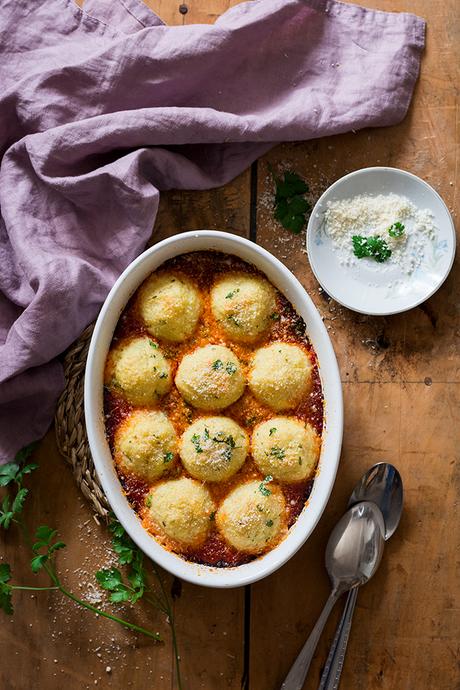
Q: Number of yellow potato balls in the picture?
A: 10